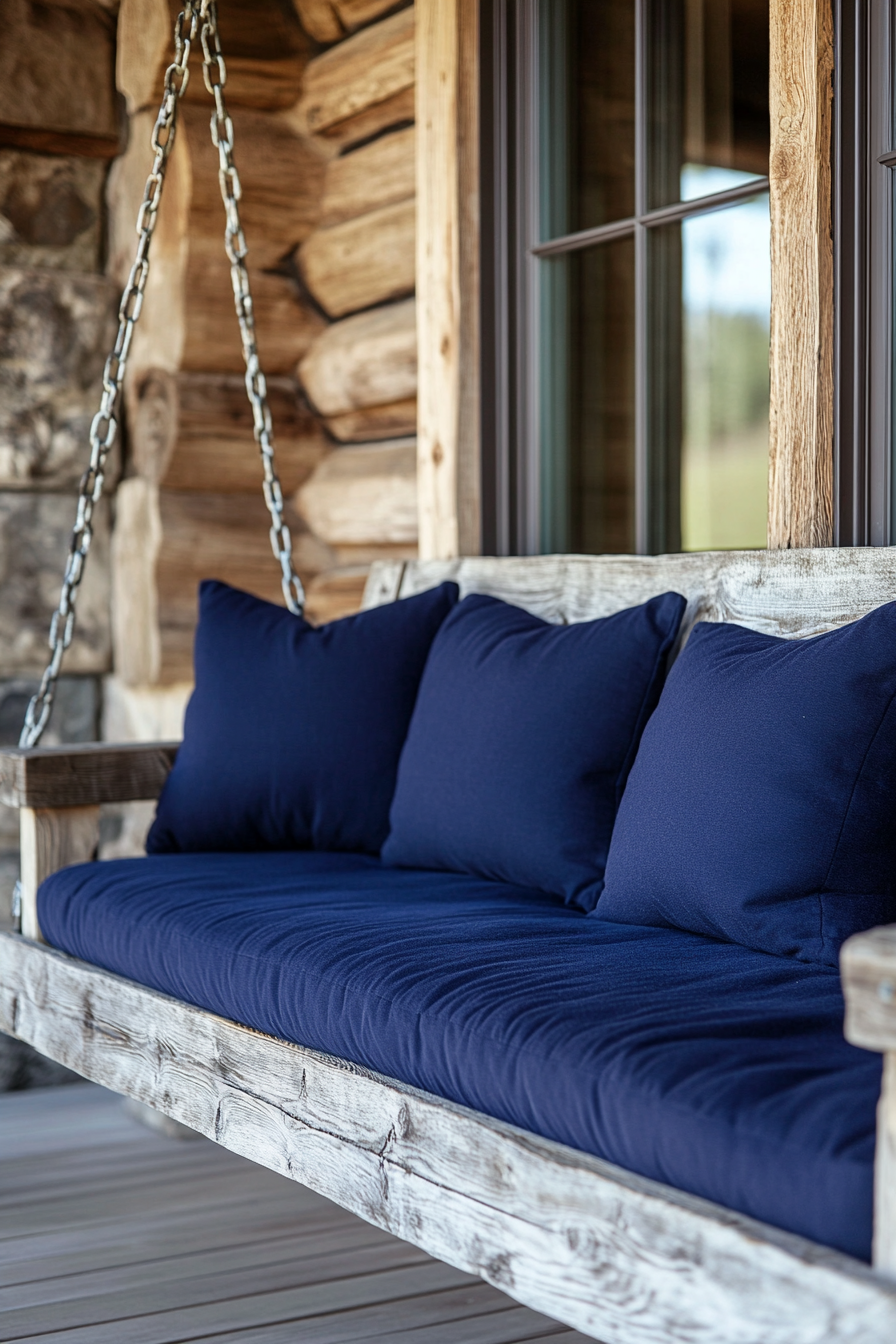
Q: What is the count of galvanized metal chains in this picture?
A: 2